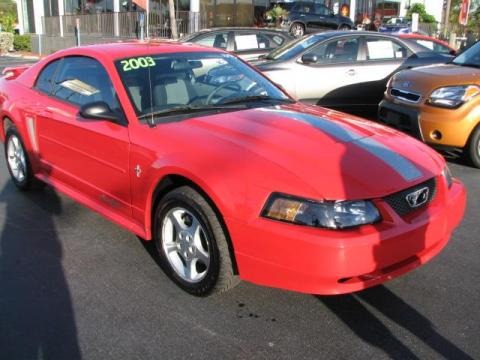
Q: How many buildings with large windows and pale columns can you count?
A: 1